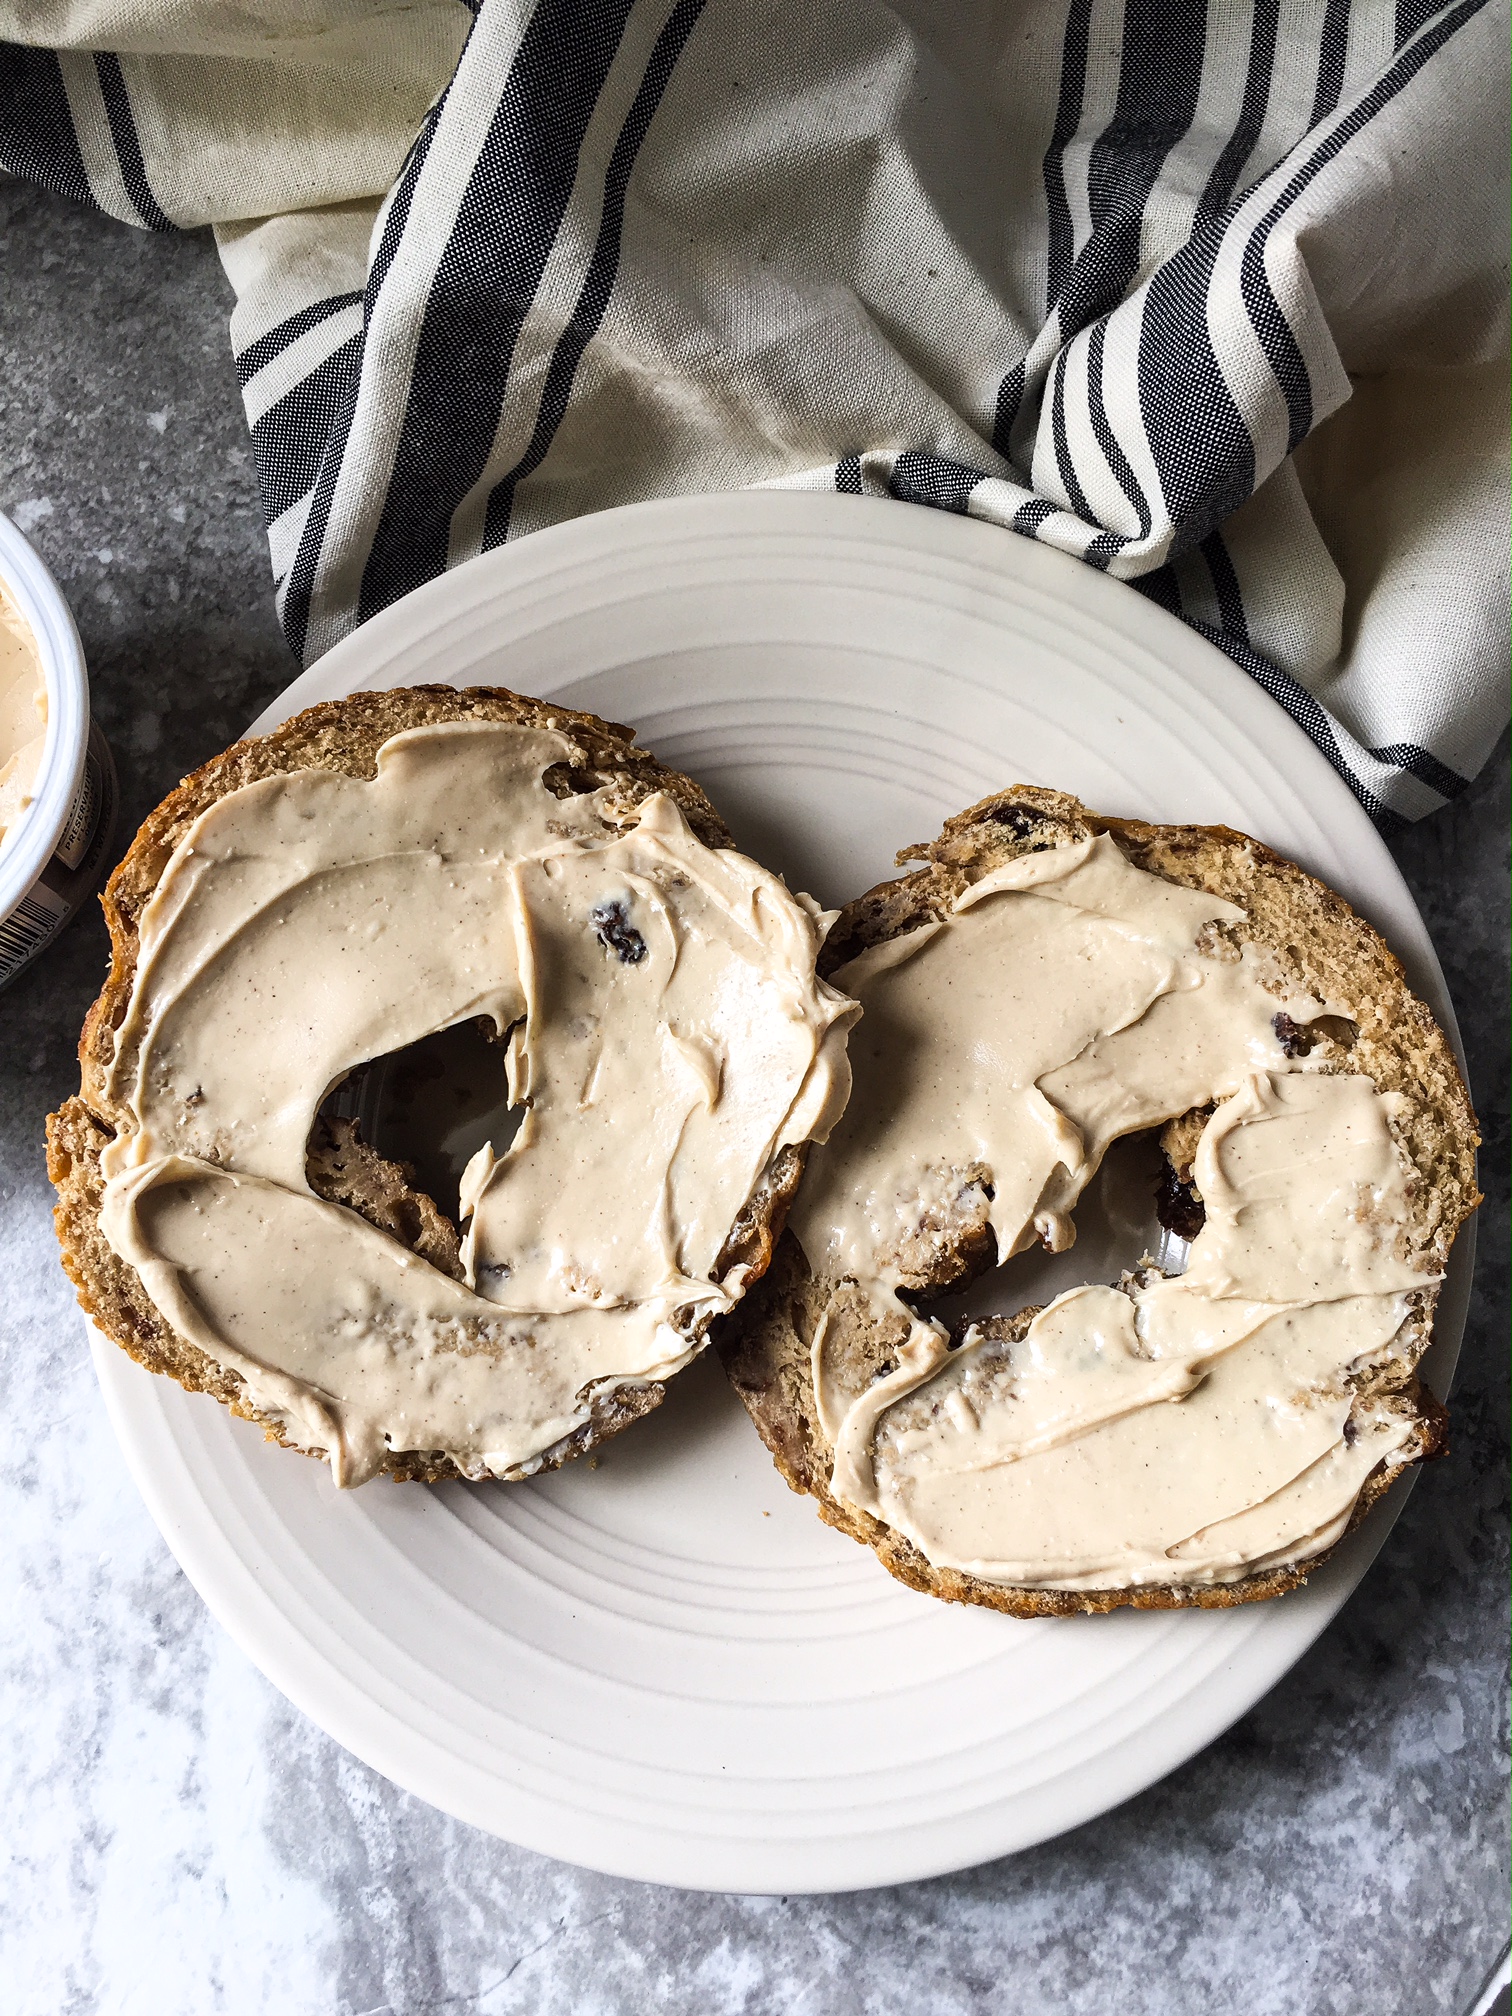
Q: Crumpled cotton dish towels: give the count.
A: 1